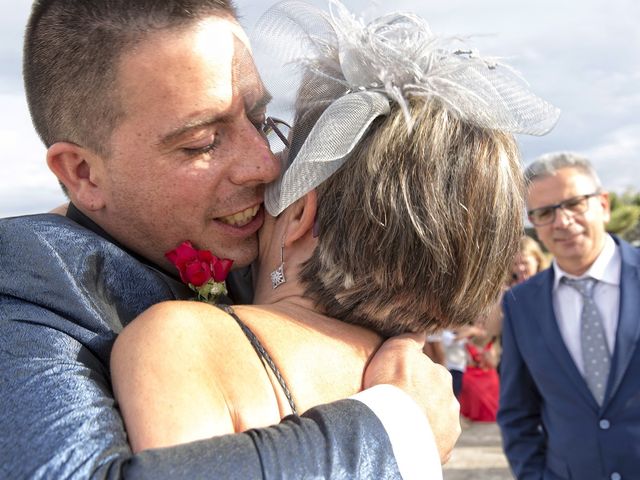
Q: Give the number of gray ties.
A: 1